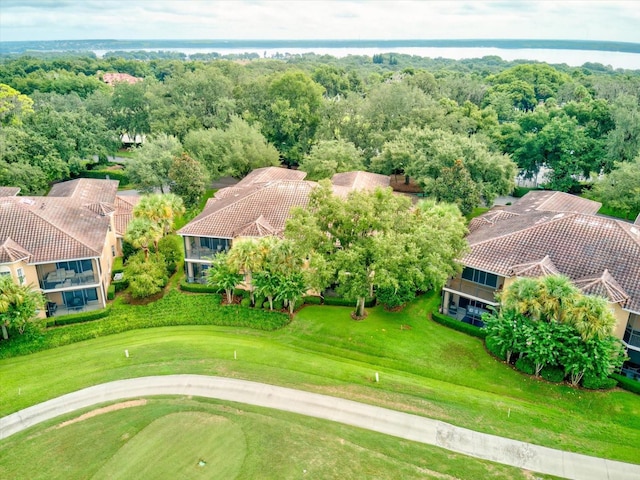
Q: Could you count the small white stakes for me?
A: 5